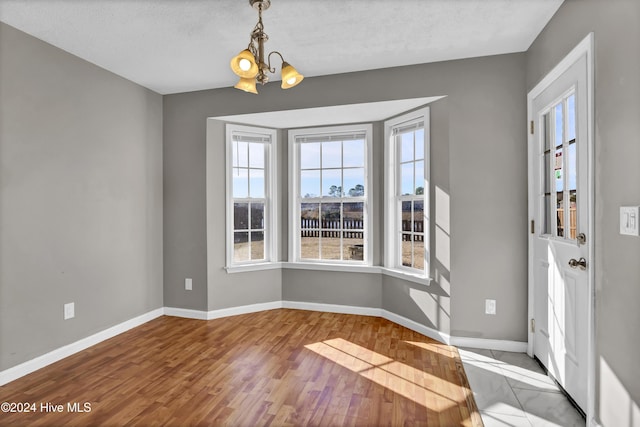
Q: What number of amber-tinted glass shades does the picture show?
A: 3